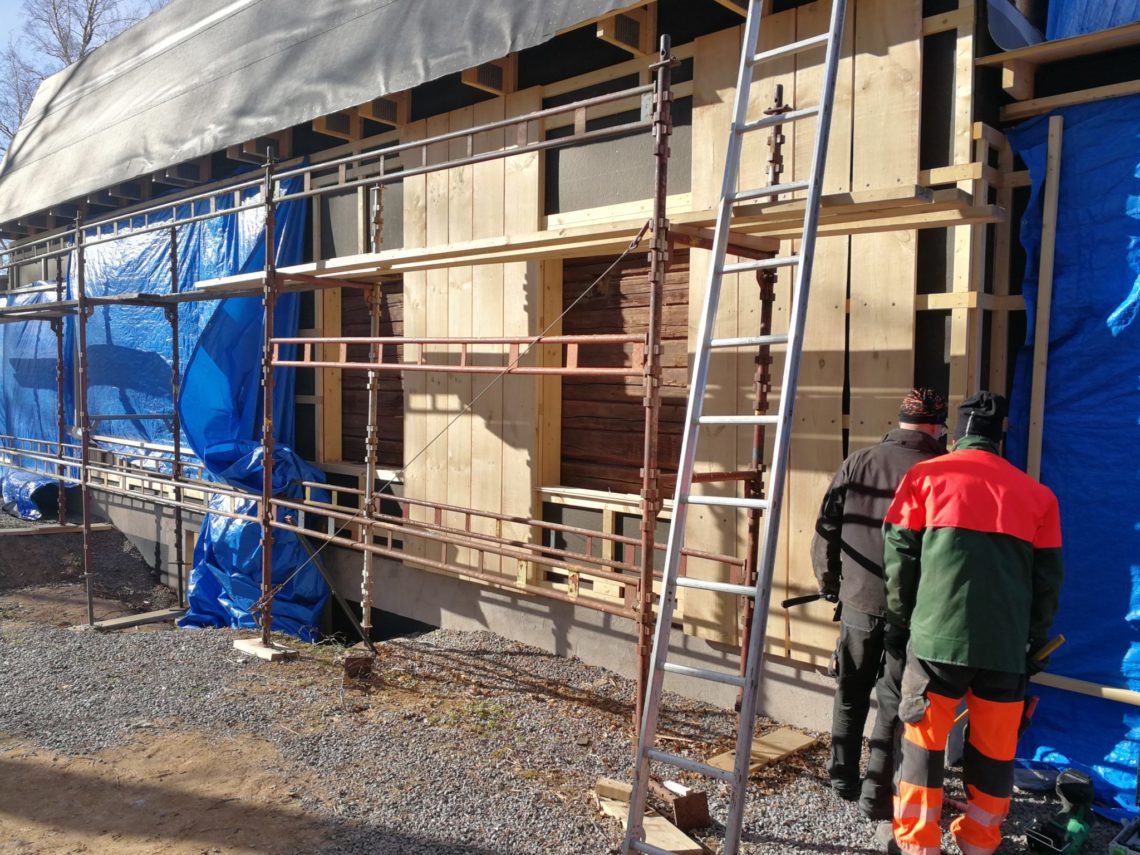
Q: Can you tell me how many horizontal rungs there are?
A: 11